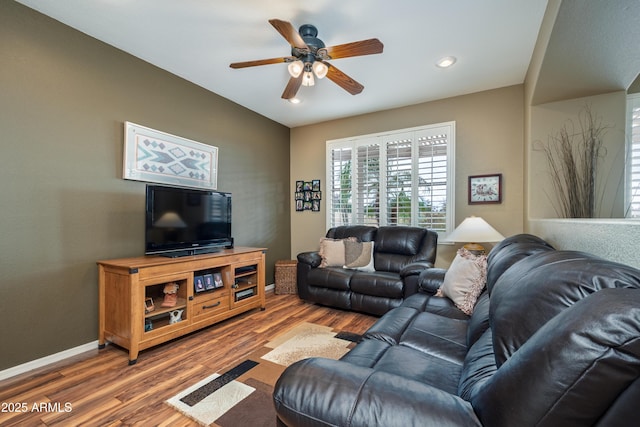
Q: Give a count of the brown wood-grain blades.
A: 5